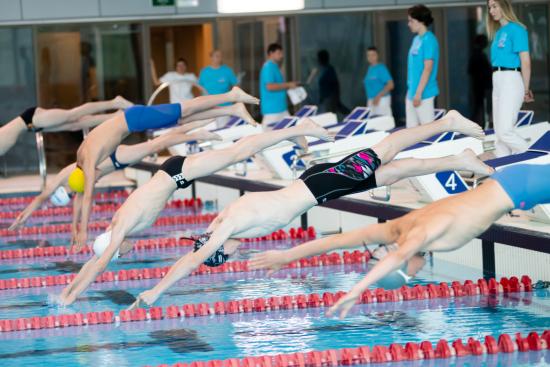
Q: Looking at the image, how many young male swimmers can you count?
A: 6